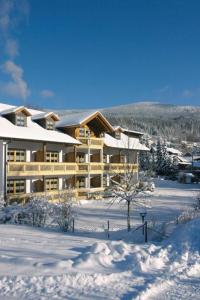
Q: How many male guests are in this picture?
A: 0